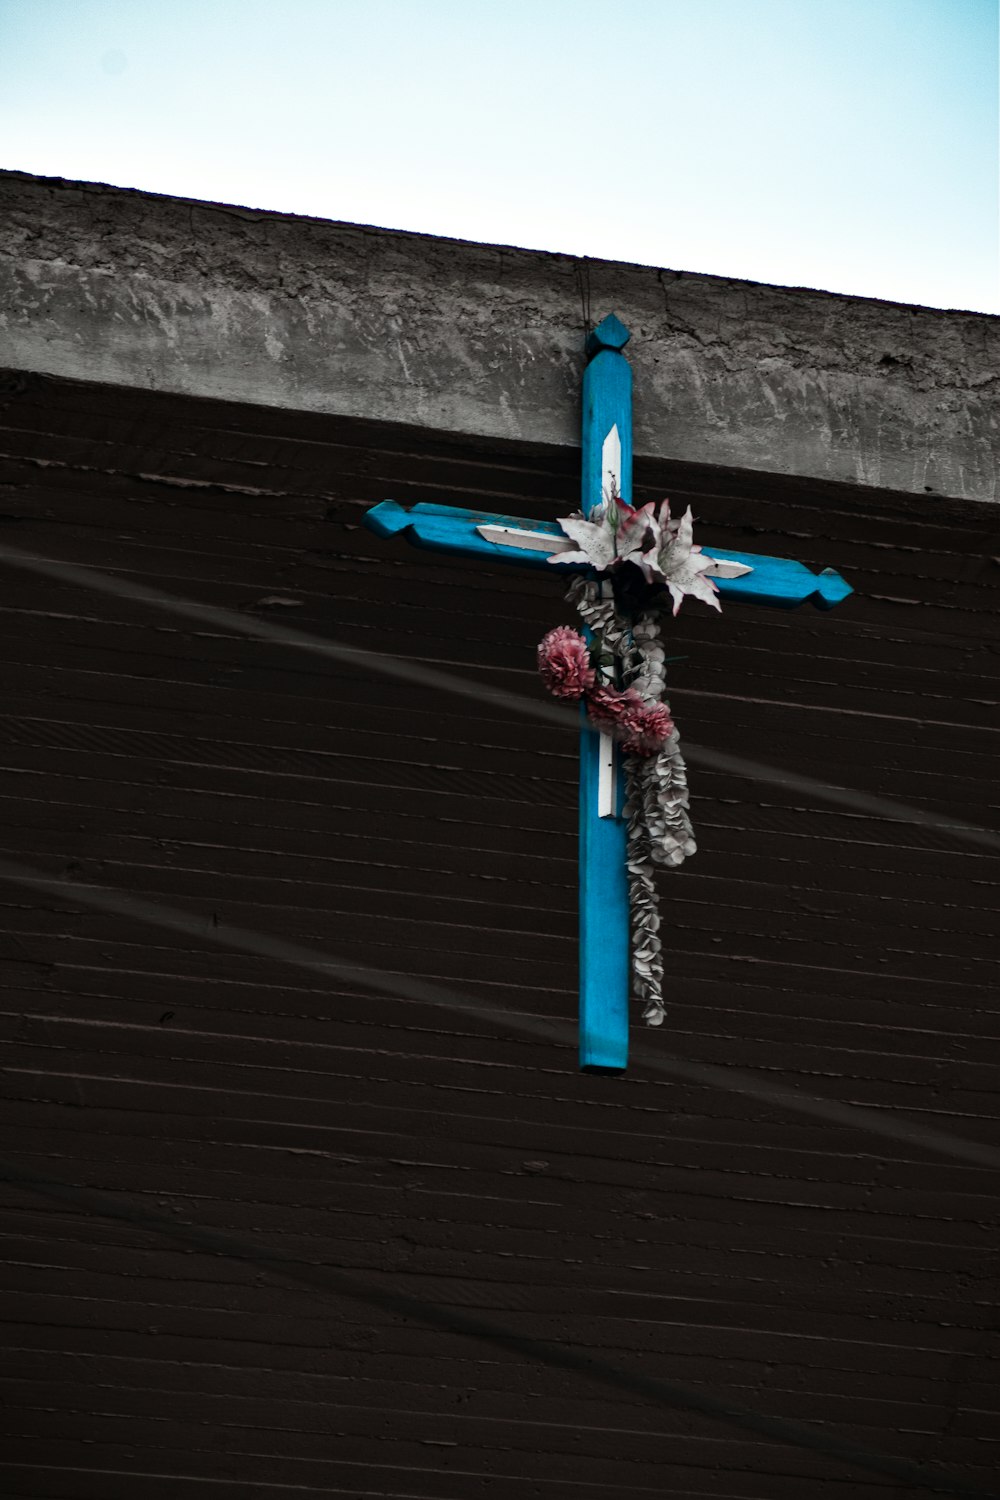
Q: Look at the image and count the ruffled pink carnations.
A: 3